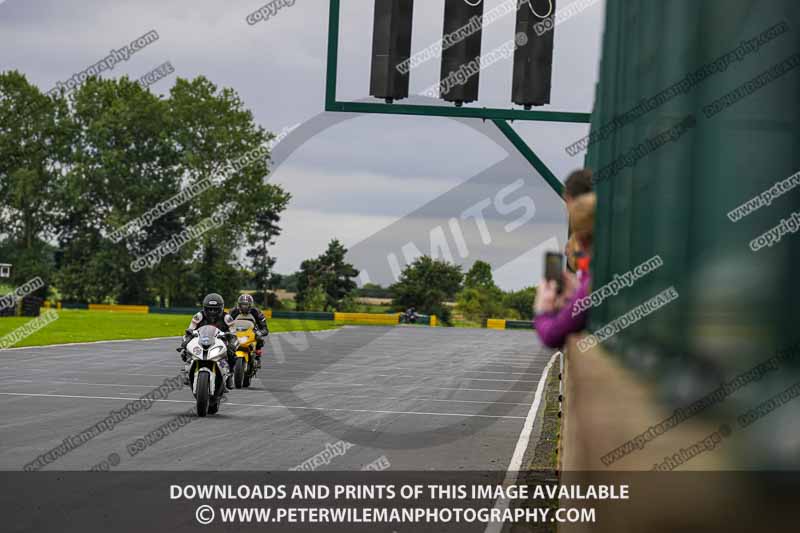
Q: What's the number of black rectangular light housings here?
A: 3